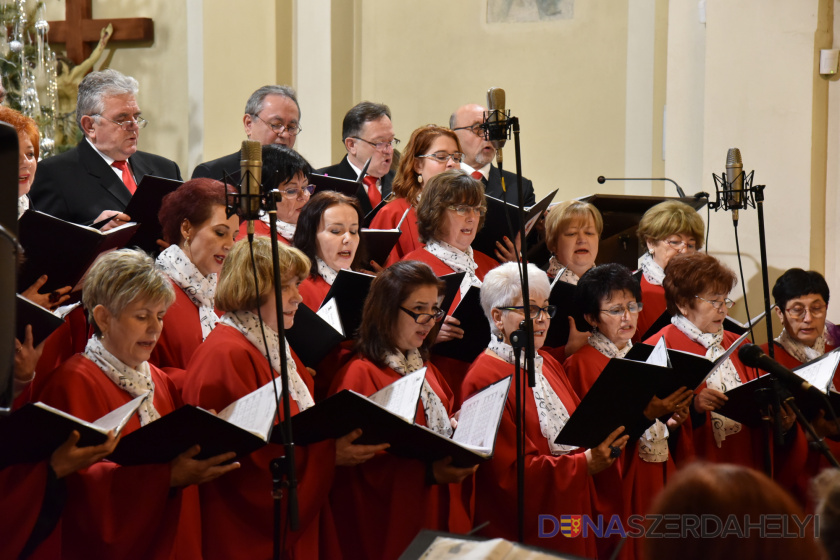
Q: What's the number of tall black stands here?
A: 3